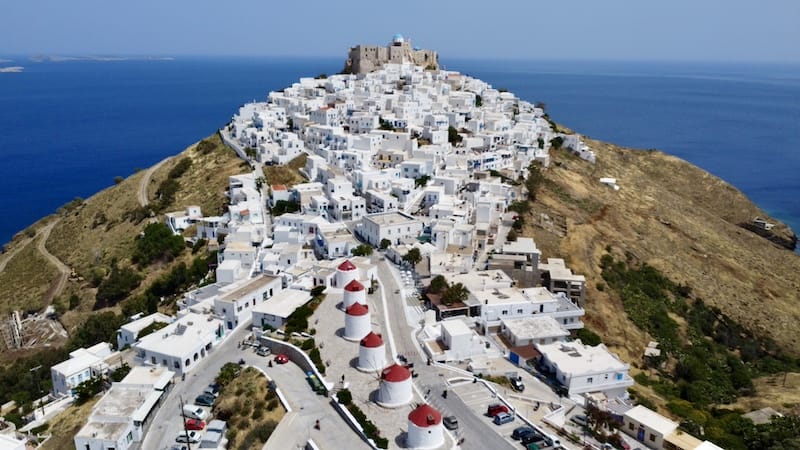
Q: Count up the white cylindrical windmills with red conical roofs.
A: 6